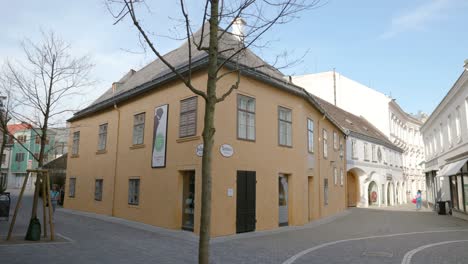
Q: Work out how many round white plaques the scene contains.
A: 2